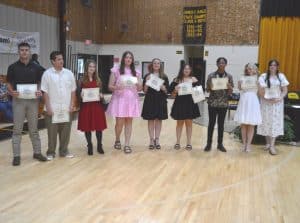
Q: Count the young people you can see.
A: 9